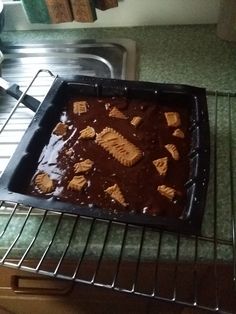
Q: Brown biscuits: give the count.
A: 15